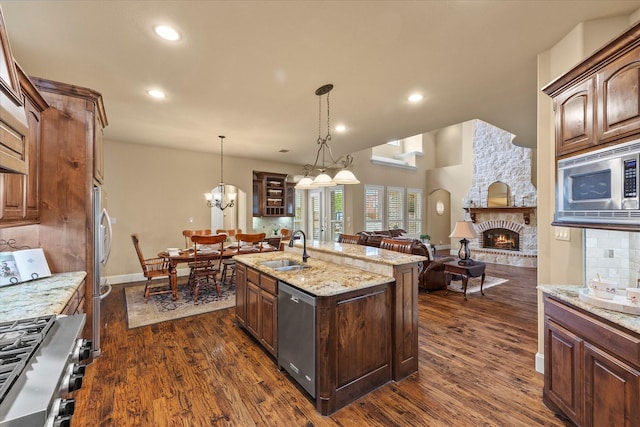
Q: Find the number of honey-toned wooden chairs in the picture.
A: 6